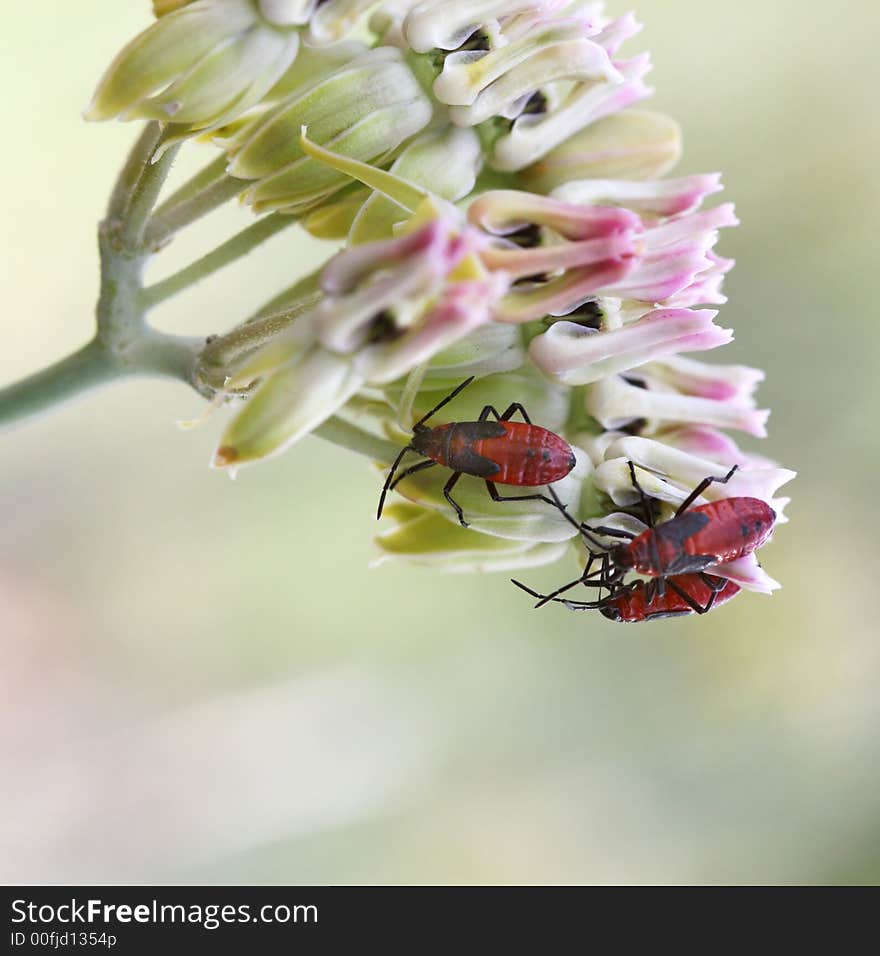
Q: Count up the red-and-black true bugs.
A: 3